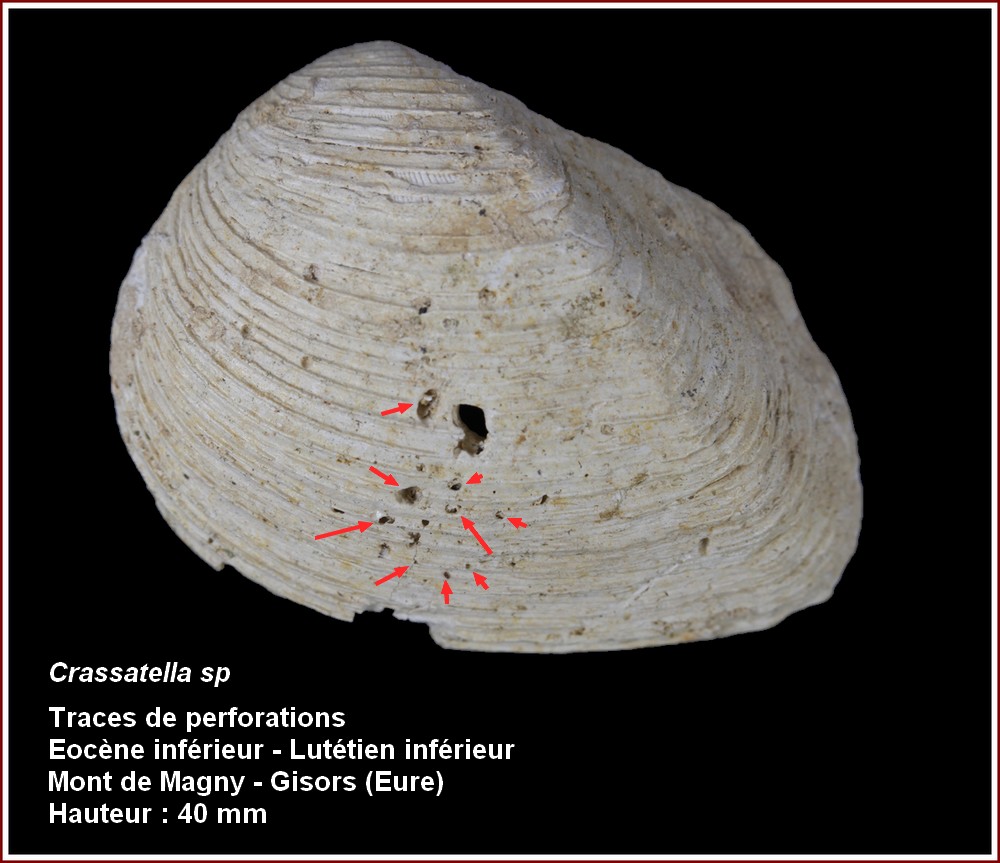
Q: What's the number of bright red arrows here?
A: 9